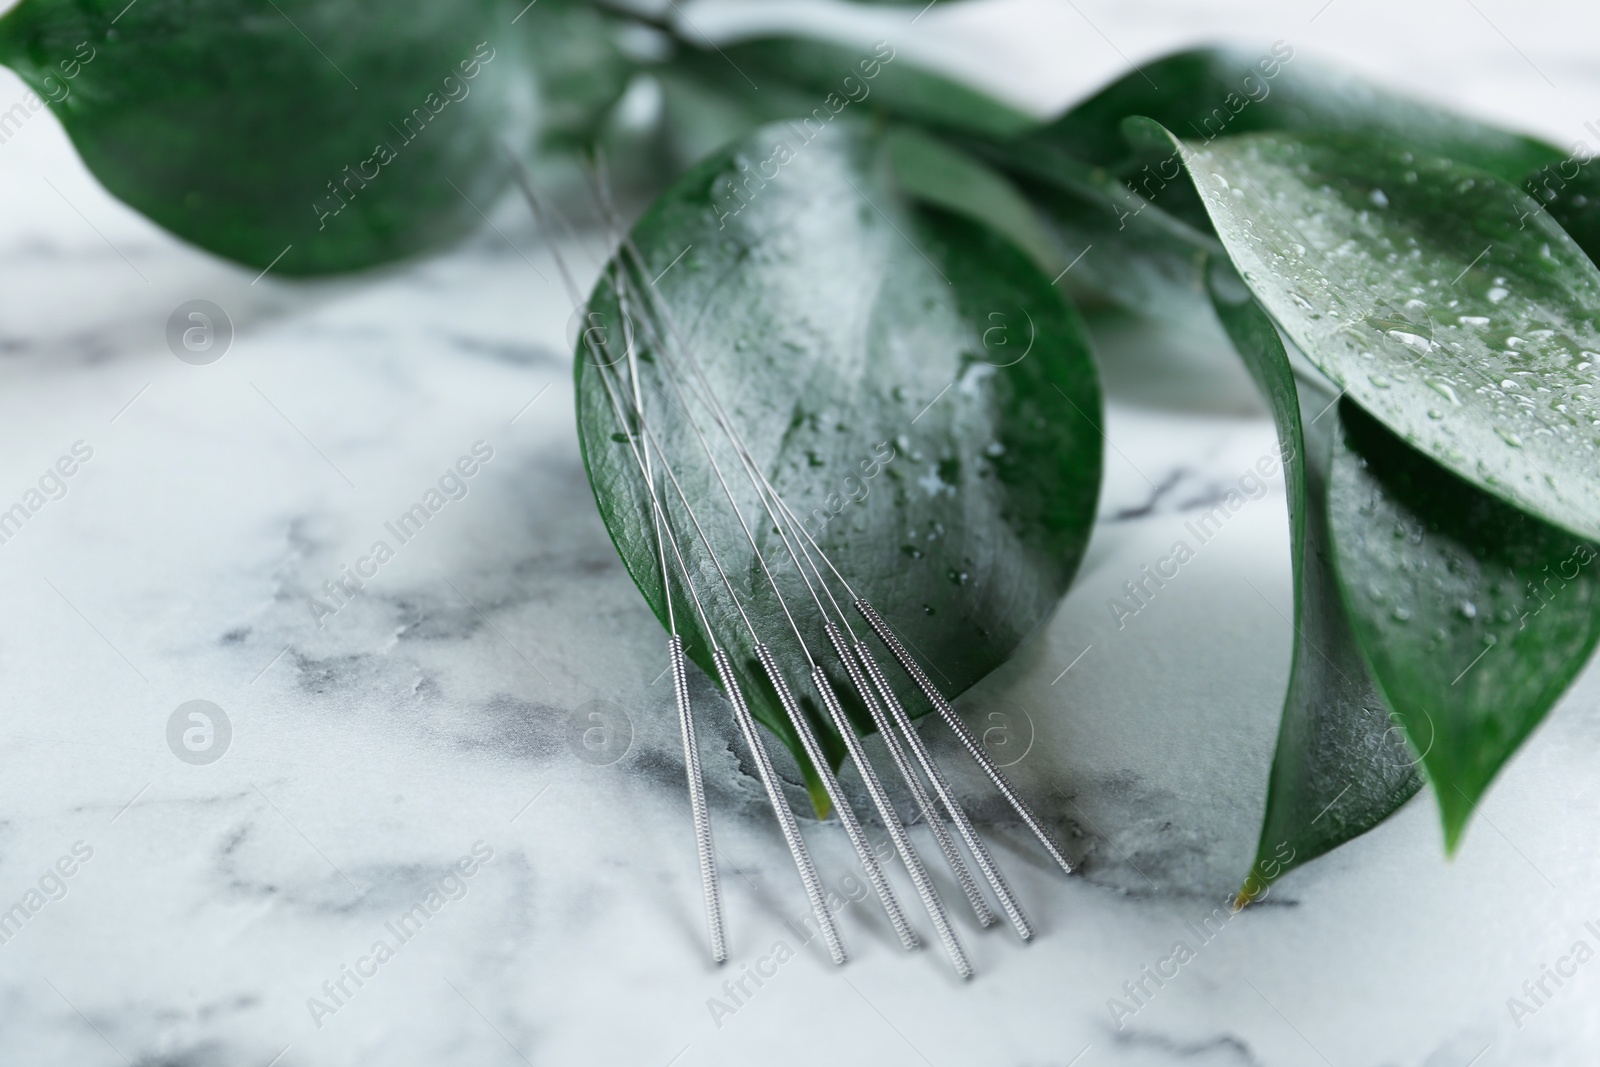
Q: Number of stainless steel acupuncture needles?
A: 7